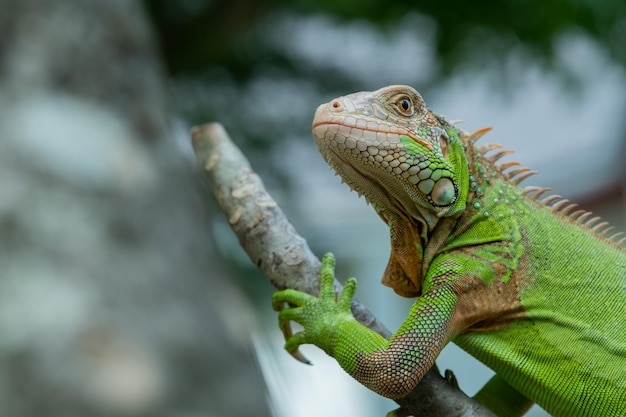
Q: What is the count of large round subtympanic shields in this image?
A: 1